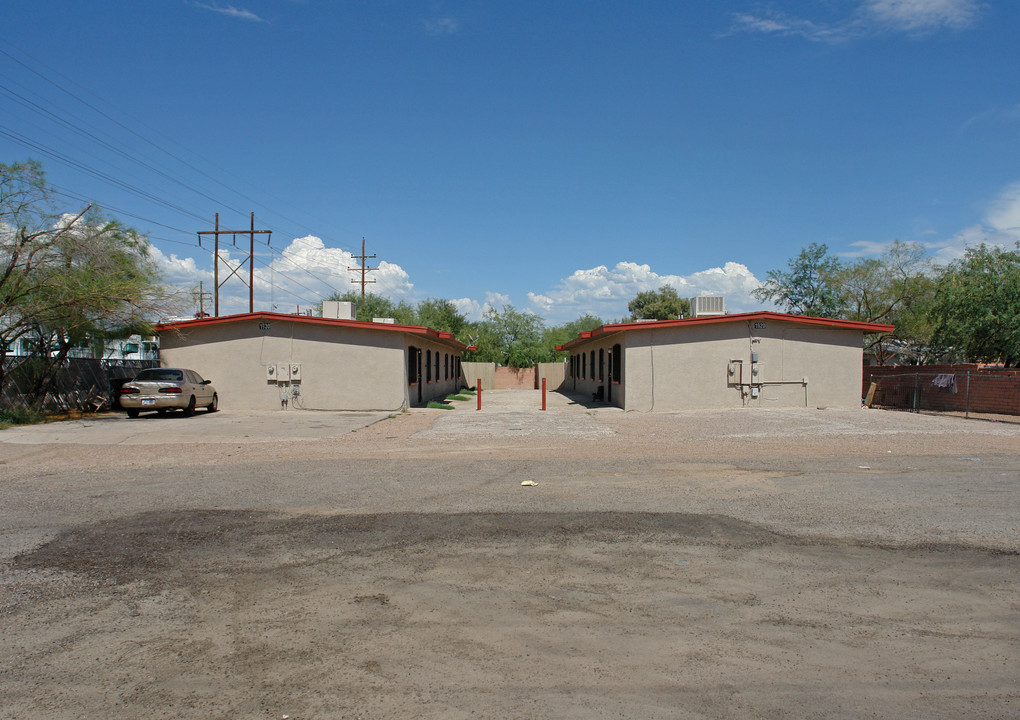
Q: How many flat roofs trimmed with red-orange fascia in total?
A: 2